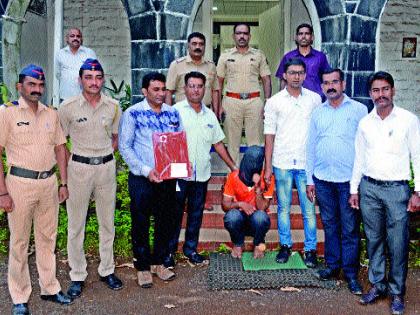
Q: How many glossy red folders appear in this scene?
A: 1